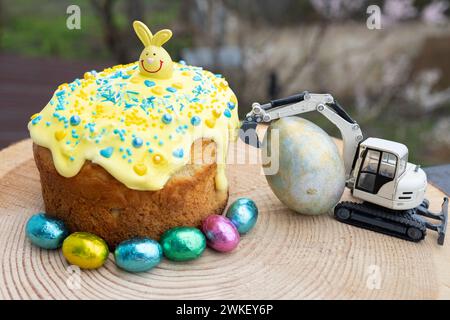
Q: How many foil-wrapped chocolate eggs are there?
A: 6